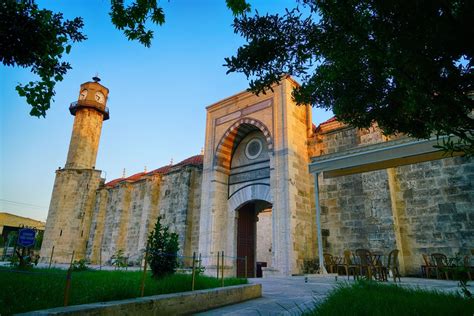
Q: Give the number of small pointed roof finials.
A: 4